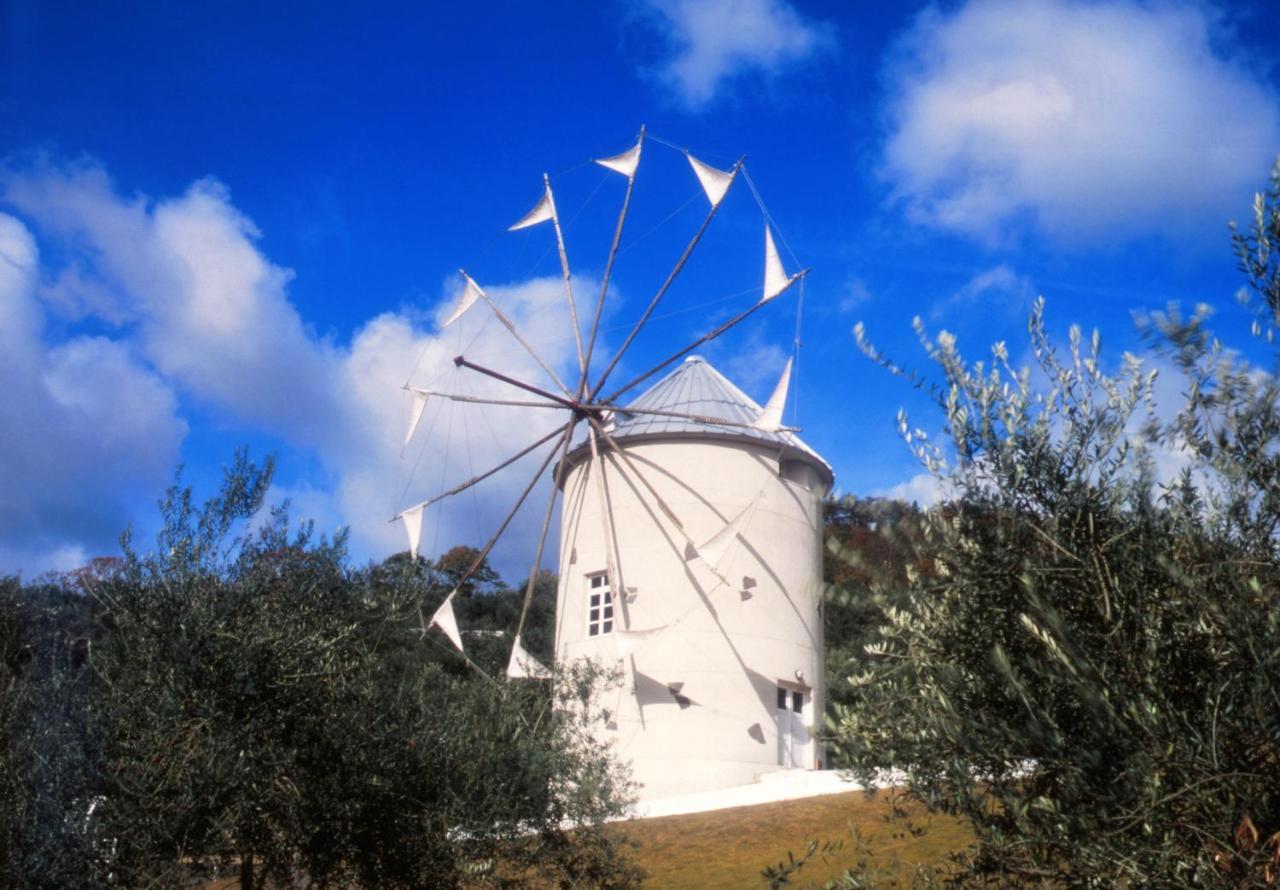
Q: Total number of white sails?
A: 12